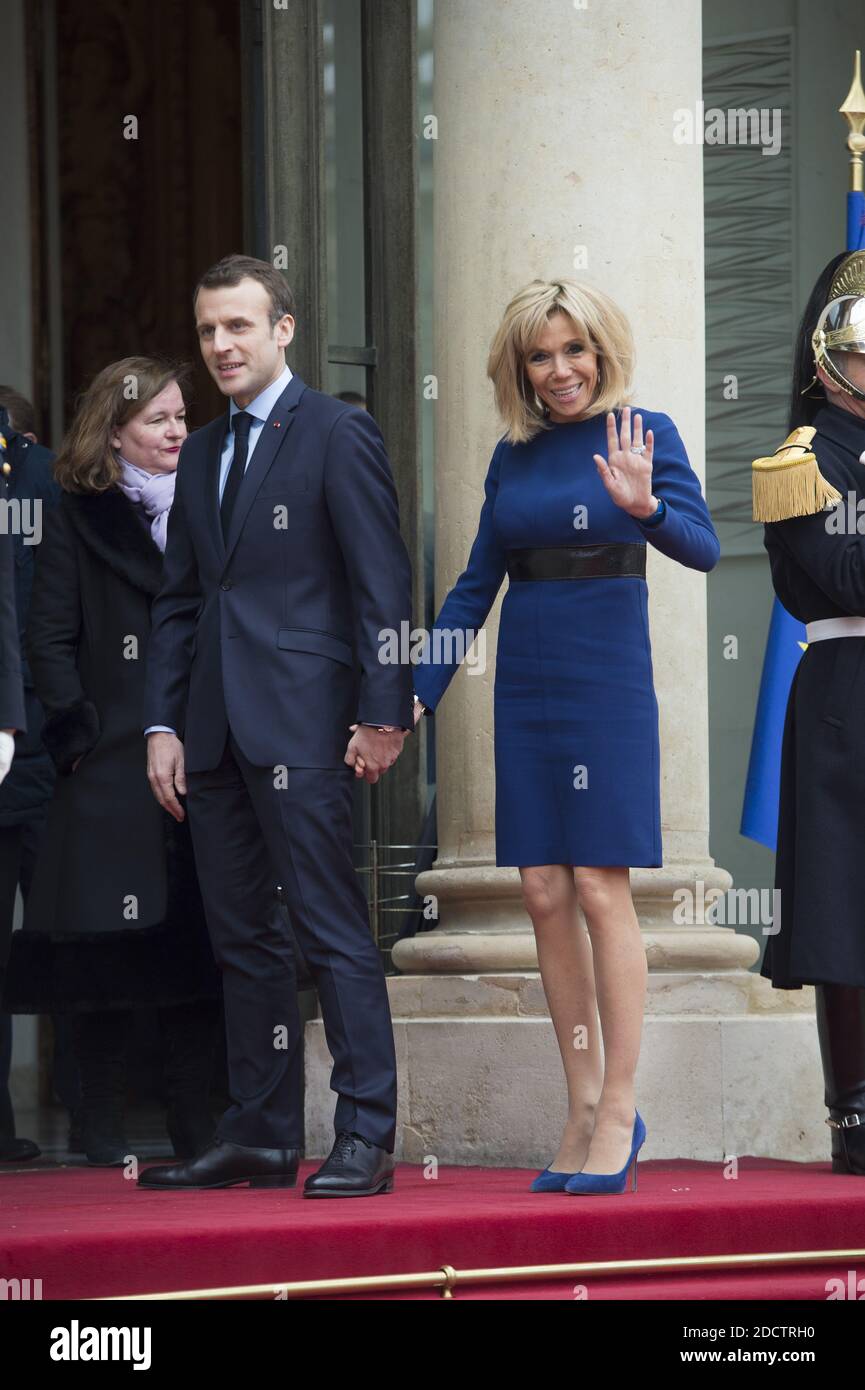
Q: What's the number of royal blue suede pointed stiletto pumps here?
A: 2